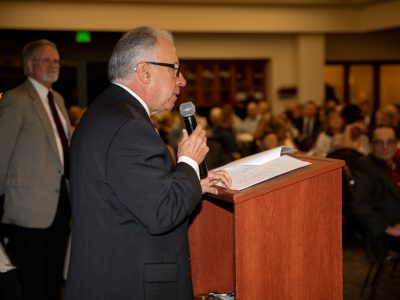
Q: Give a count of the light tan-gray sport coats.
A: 1